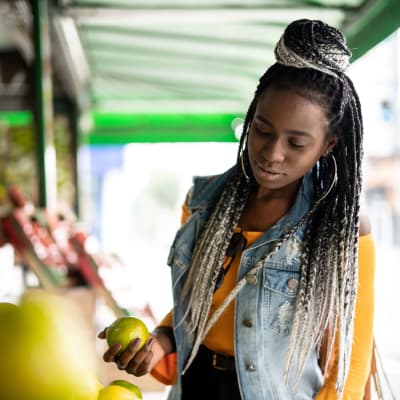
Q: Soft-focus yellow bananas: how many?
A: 0